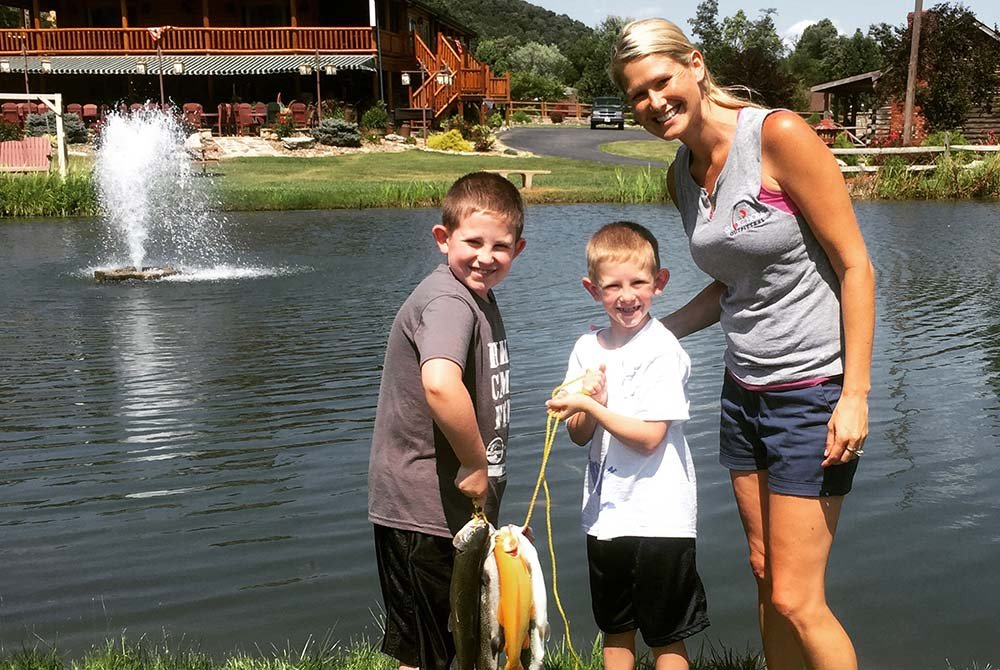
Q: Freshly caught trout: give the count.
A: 4